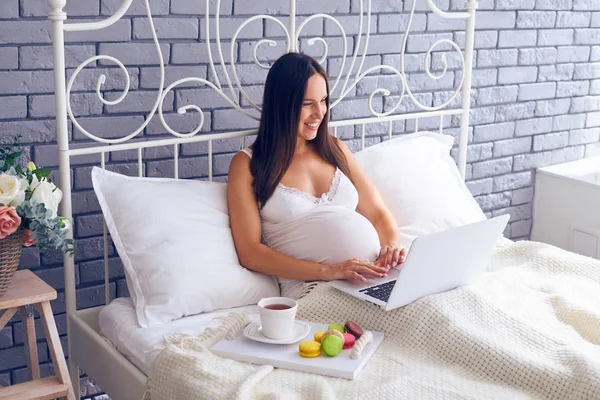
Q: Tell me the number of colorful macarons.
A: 7